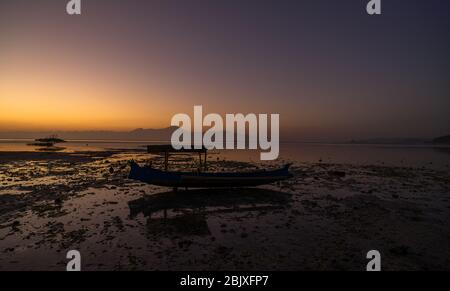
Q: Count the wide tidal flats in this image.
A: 1